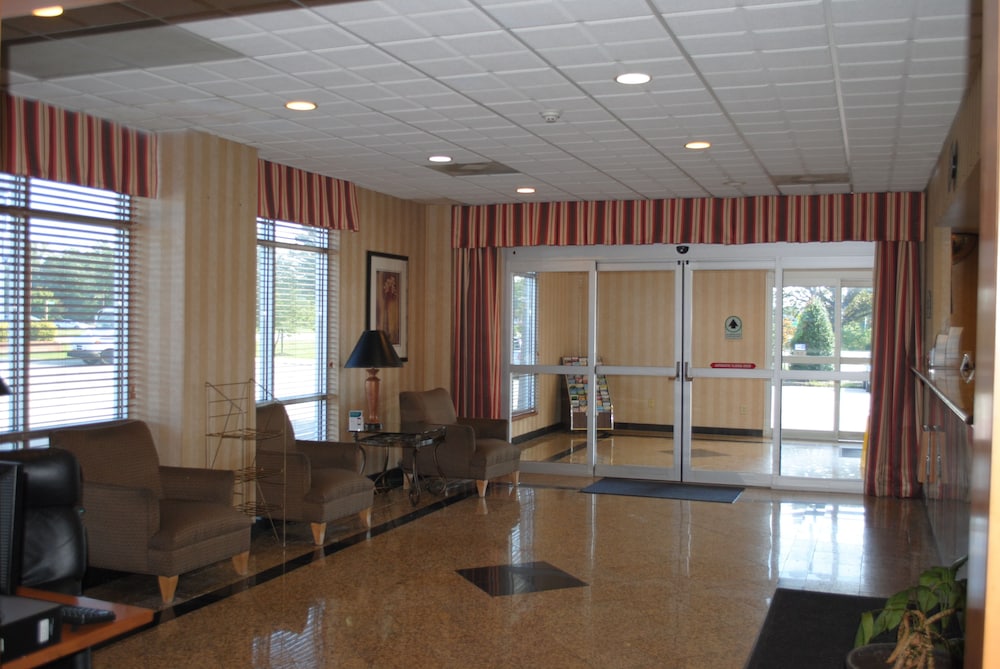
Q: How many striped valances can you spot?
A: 3